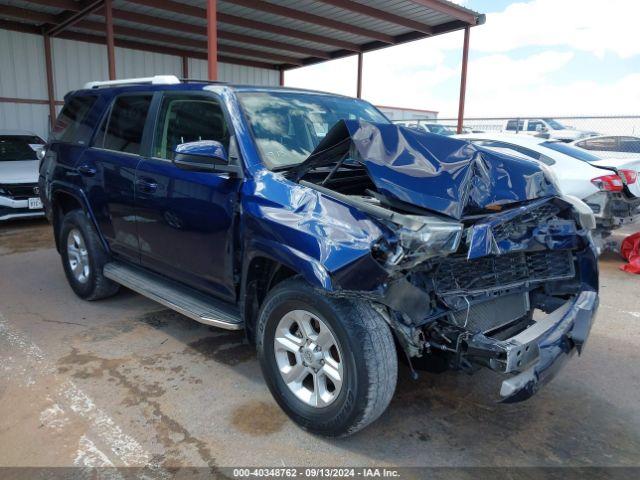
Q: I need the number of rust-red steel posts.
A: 7